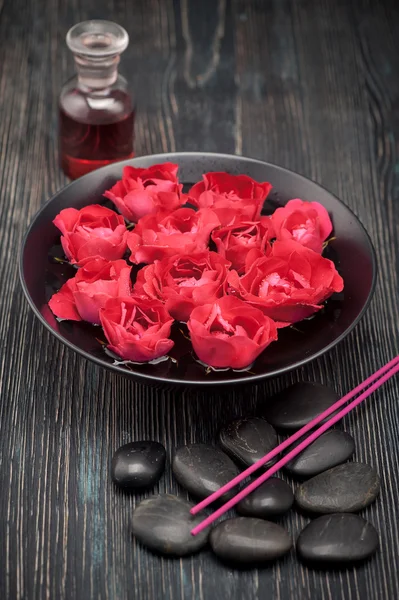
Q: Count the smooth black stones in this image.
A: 10